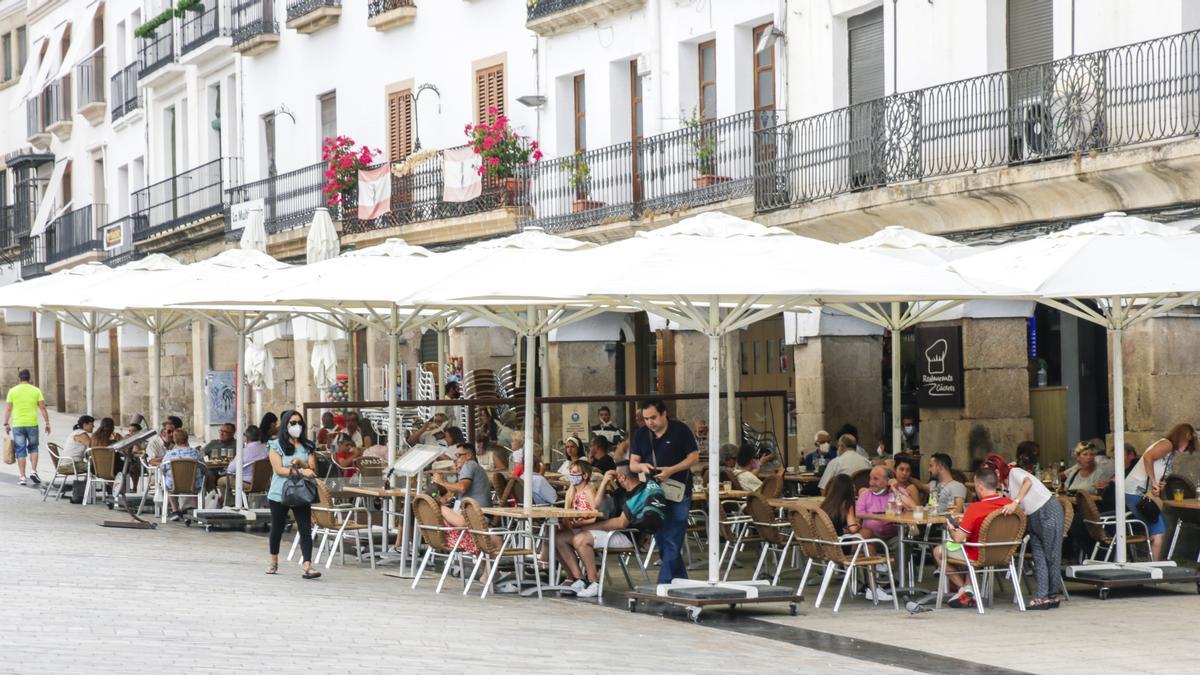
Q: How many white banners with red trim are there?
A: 2